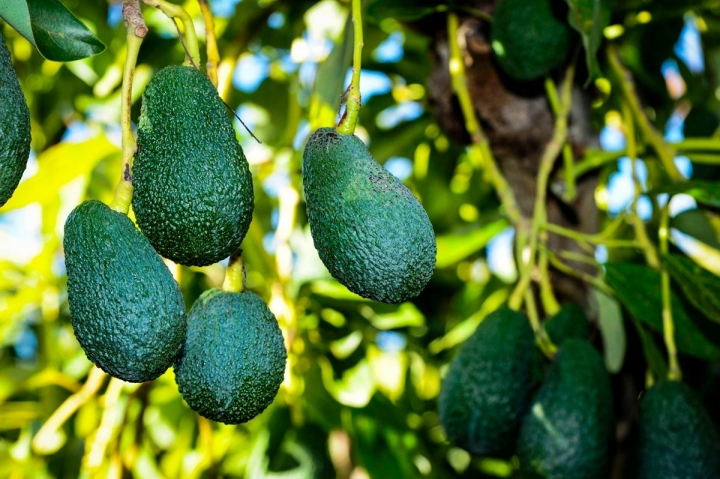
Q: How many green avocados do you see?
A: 10